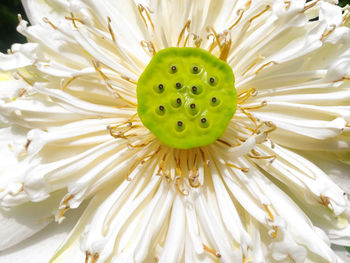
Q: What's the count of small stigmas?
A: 12